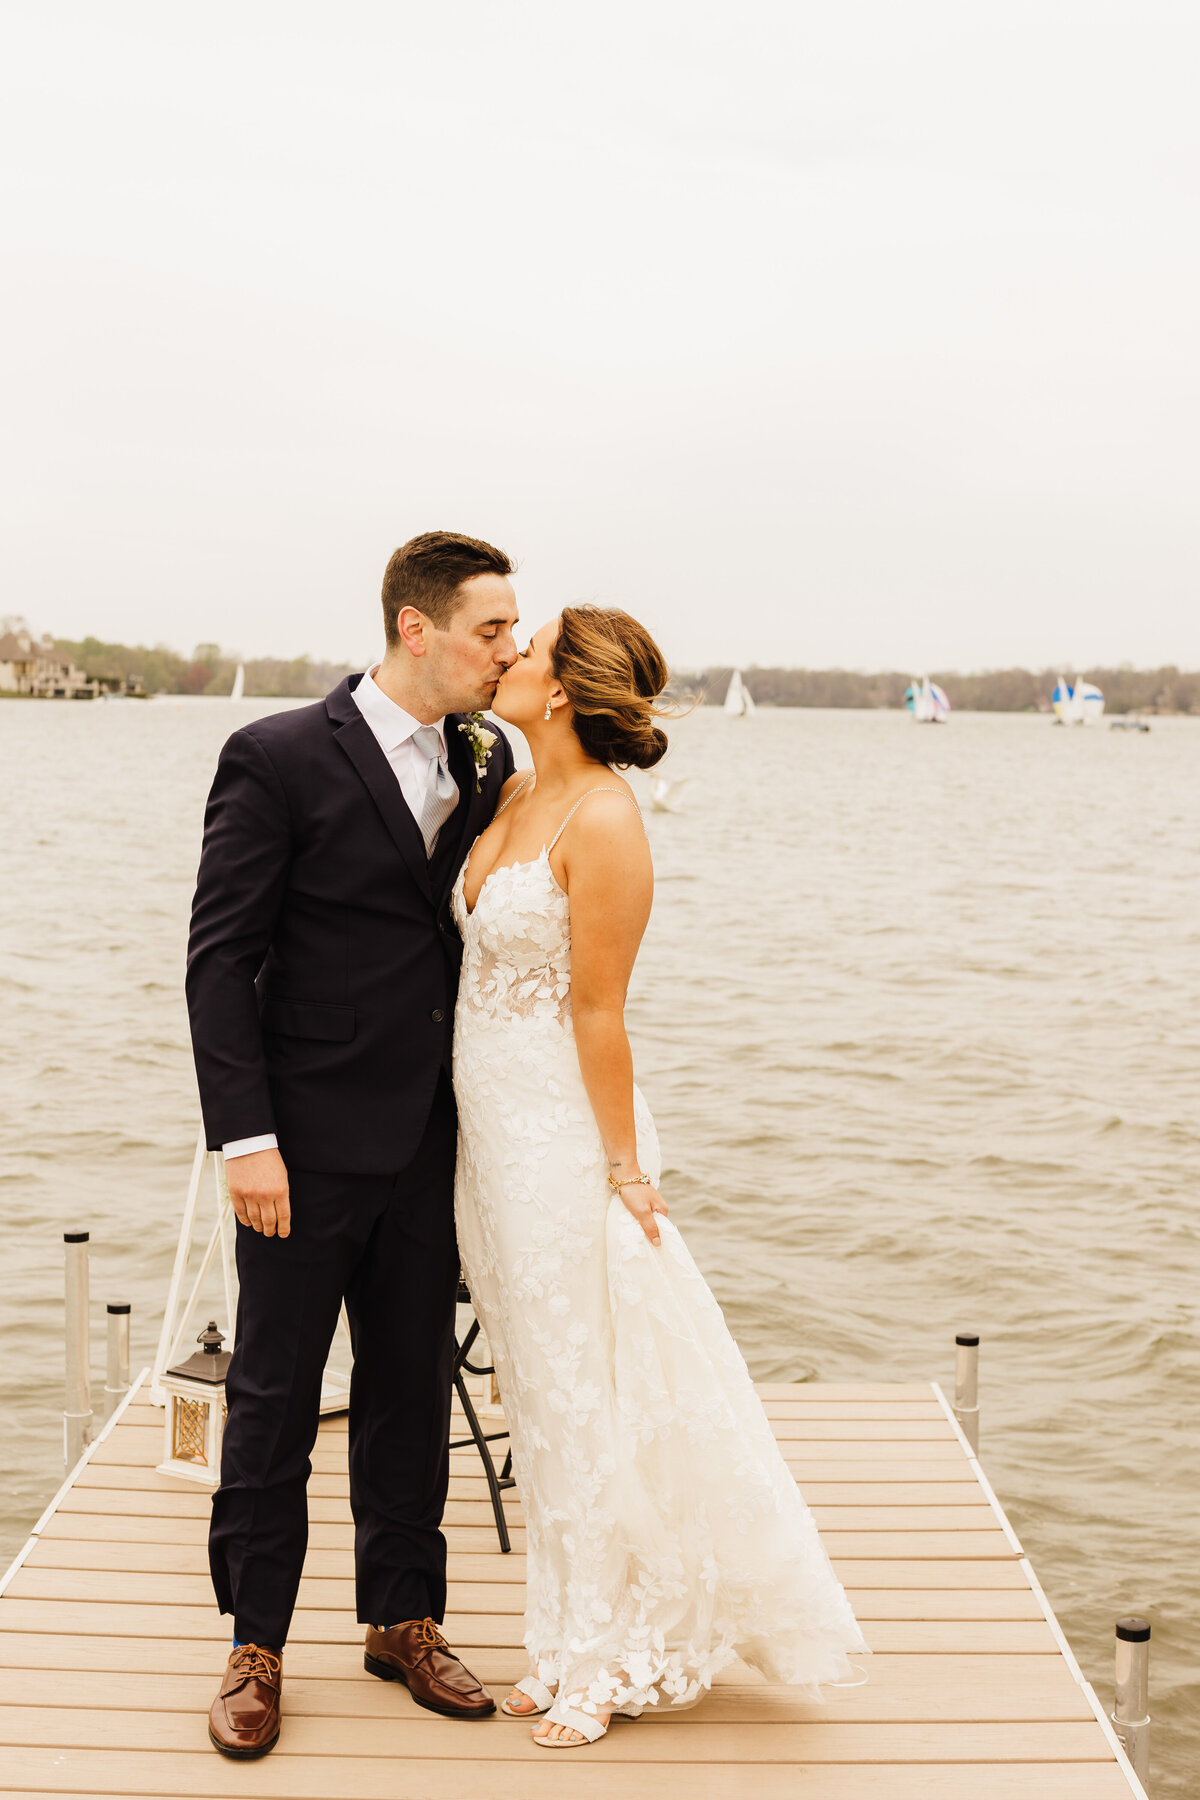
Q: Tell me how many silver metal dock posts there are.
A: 4